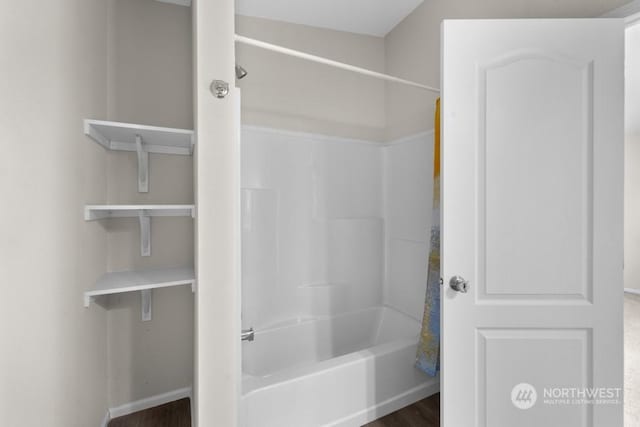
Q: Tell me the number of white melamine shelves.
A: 3